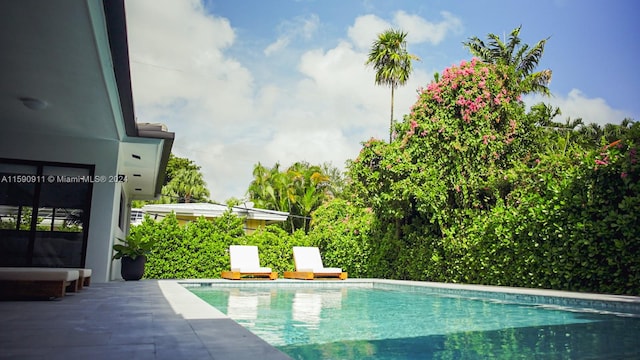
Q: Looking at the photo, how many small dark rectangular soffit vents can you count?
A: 3